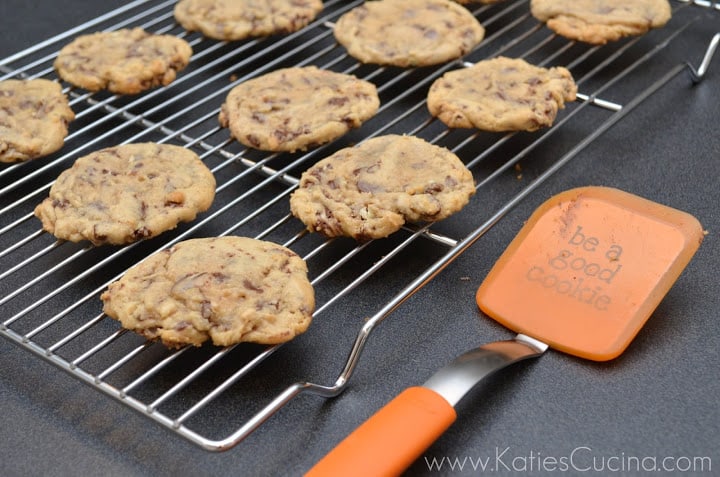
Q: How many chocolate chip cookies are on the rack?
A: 11